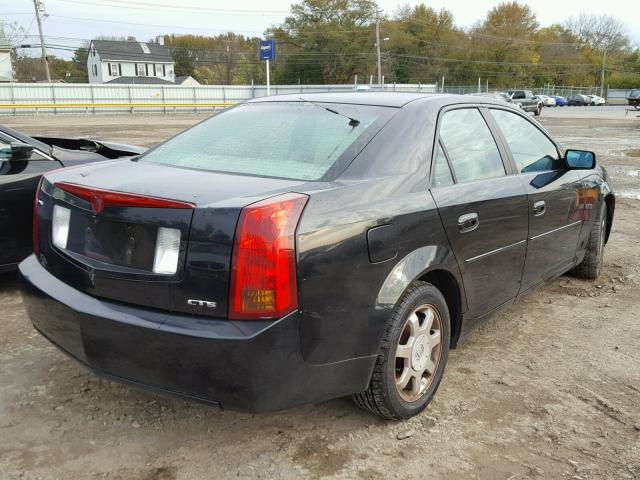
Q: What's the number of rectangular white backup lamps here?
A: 2